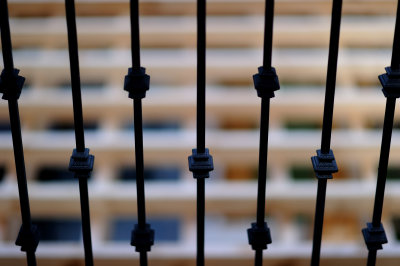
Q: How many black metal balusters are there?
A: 7